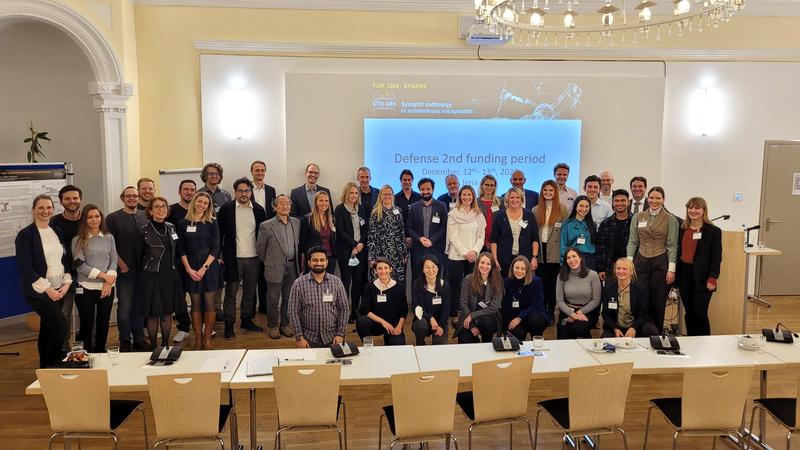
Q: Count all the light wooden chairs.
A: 8